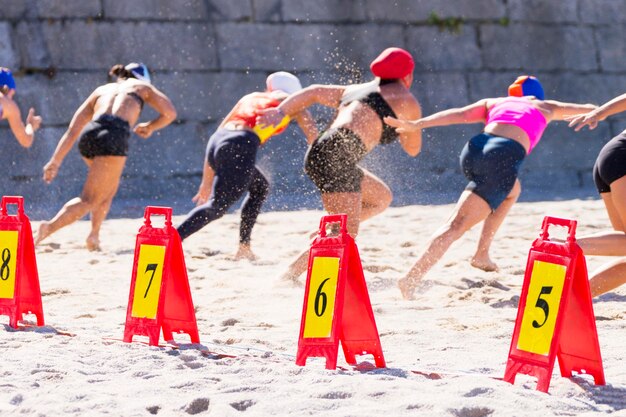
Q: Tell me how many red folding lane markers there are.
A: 4